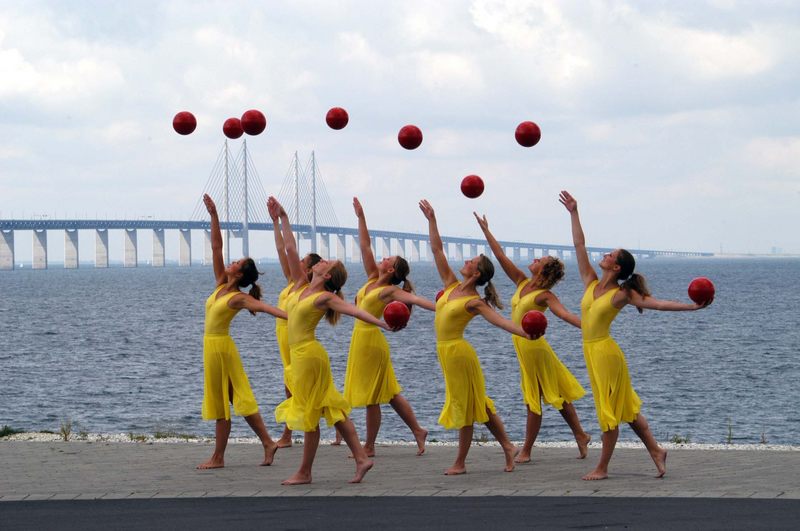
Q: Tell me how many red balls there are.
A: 11